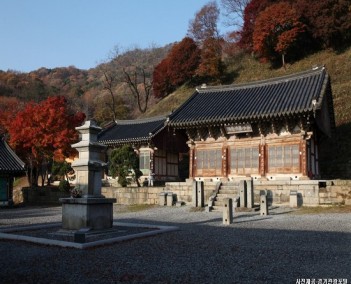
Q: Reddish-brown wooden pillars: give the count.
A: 4